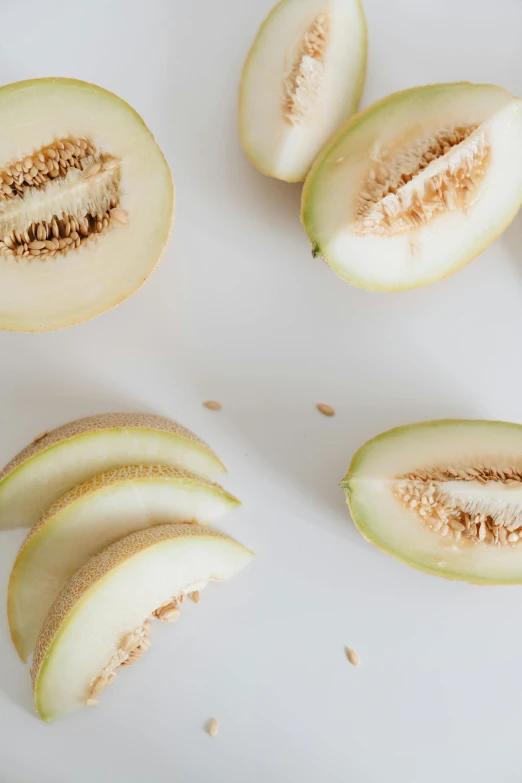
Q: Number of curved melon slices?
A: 3